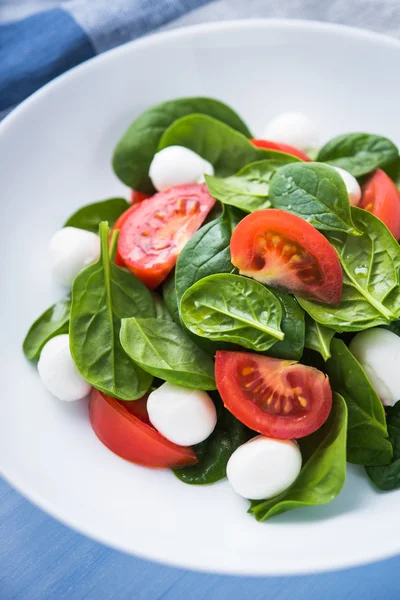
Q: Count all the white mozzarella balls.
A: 8